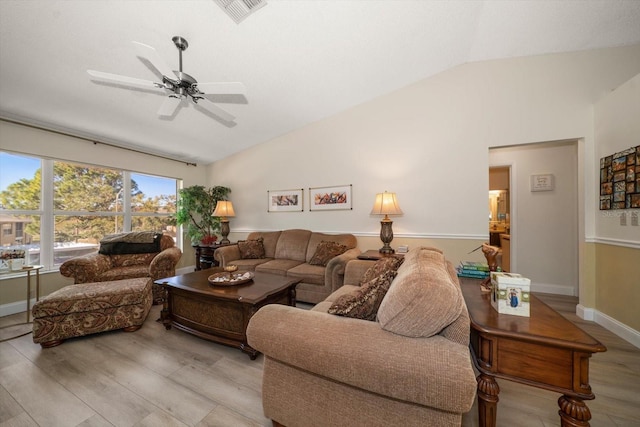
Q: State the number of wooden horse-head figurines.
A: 0